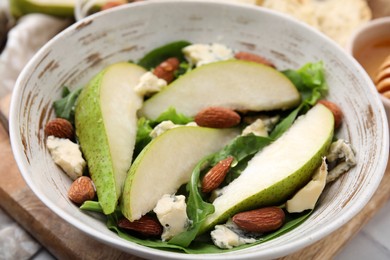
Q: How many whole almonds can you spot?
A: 9